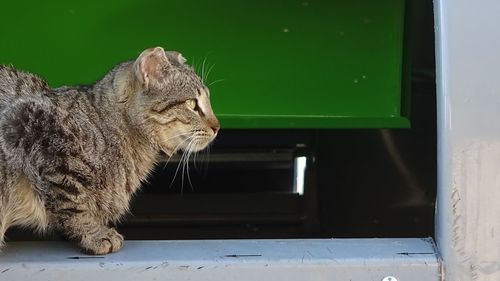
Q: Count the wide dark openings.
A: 1